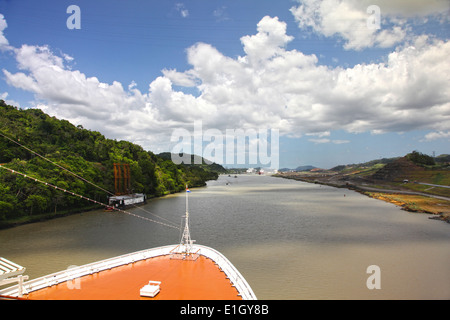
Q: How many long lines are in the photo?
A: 2